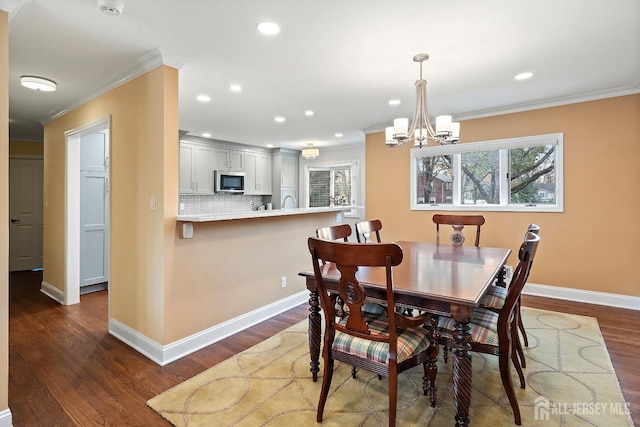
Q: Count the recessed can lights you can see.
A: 10